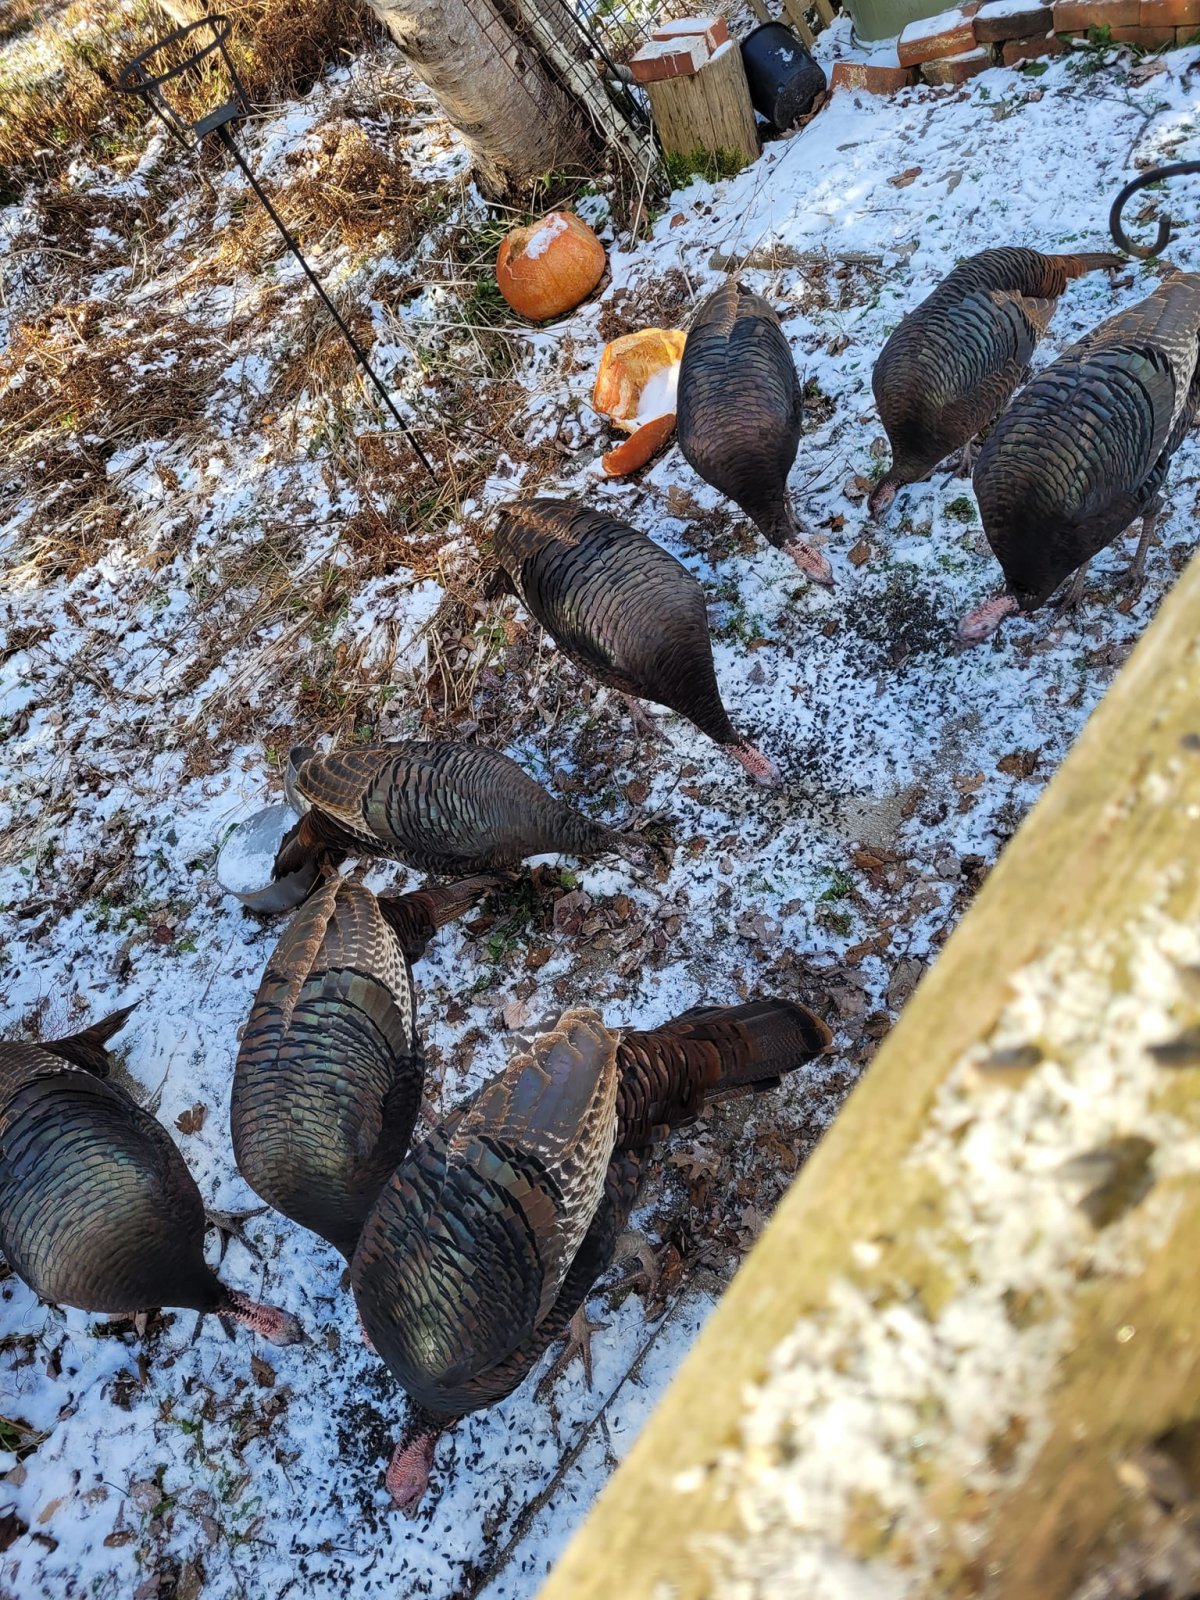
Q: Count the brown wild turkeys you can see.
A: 8